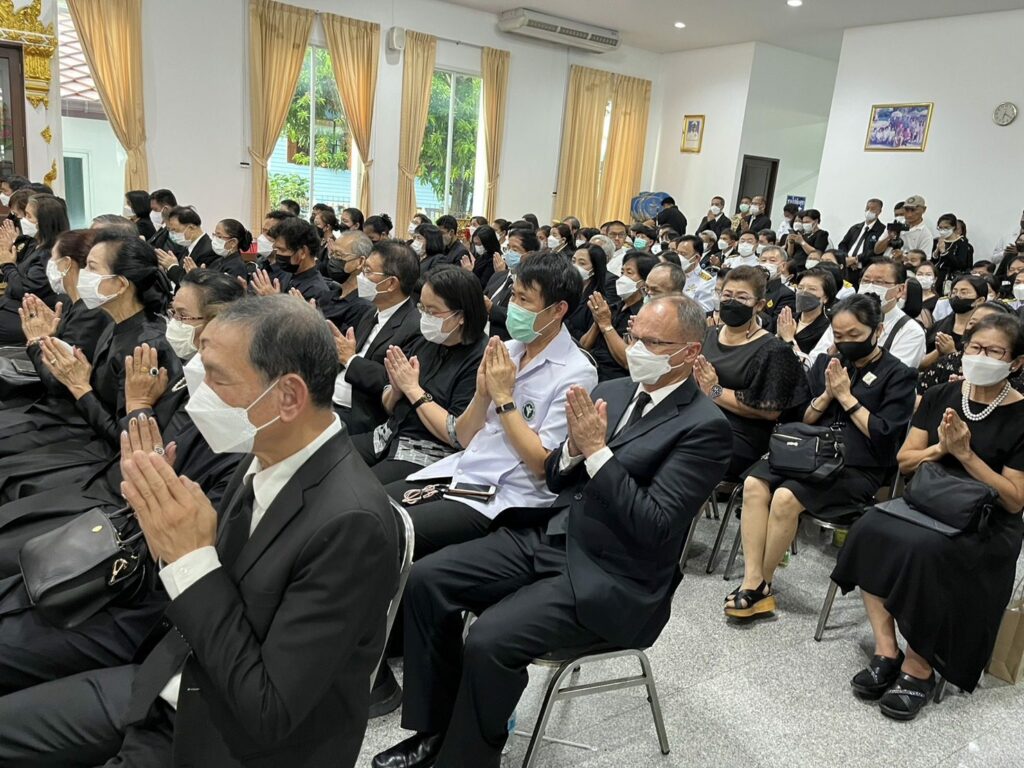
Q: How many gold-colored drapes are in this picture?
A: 7